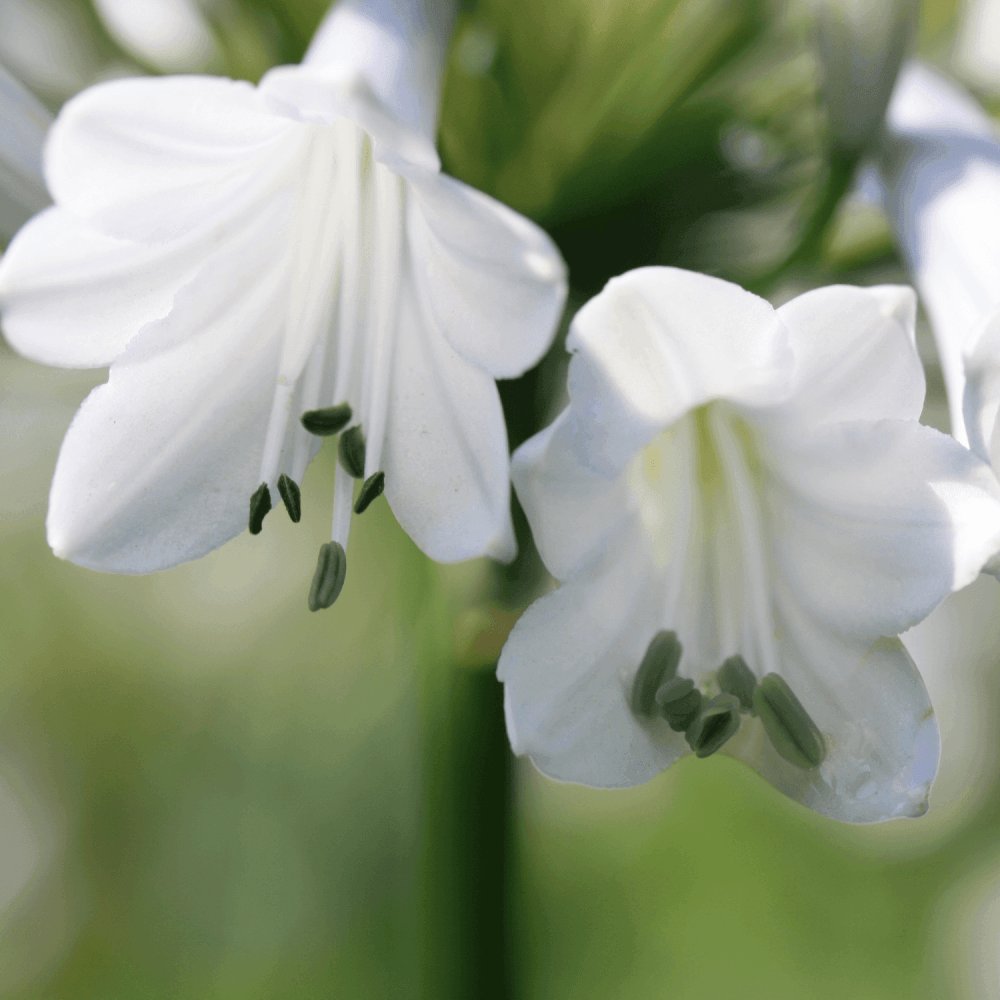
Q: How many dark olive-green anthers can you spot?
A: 11